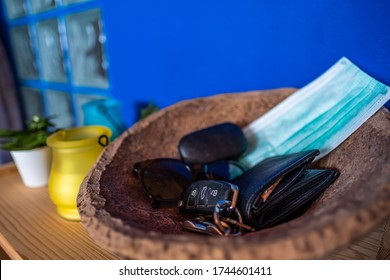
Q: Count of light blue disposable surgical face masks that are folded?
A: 1